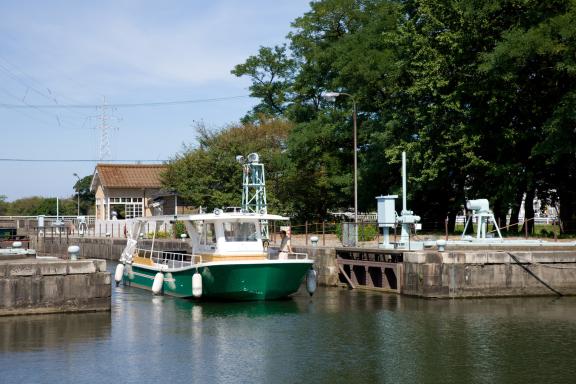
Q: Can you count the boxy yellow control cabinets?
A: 0